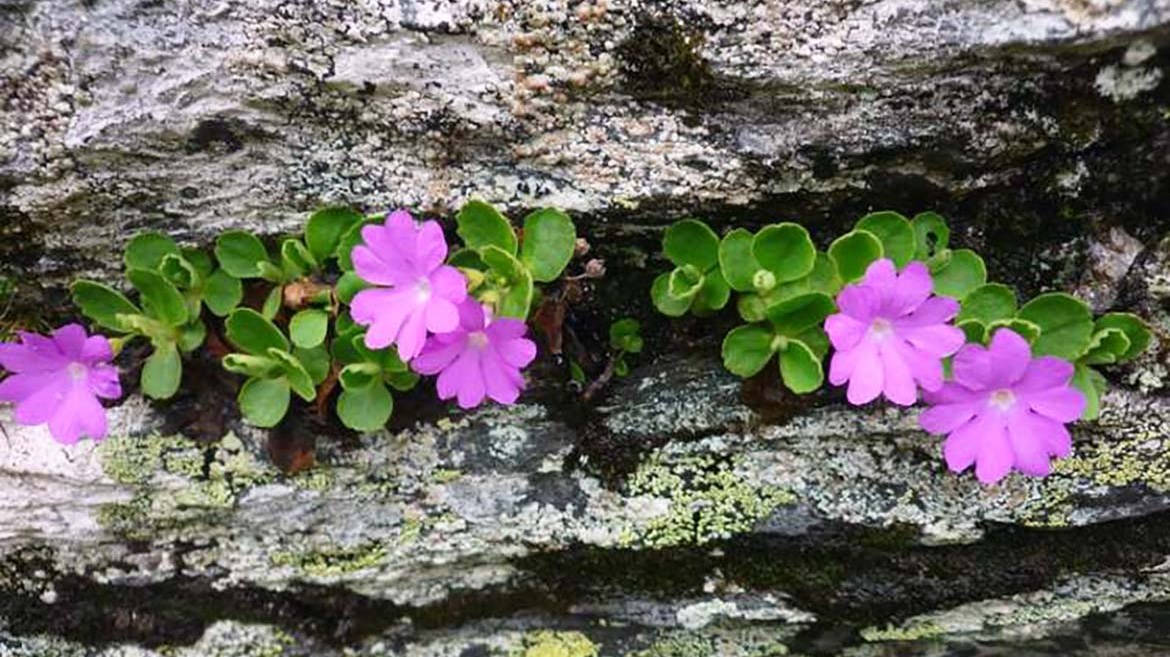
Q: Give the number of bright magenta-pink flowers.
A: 5